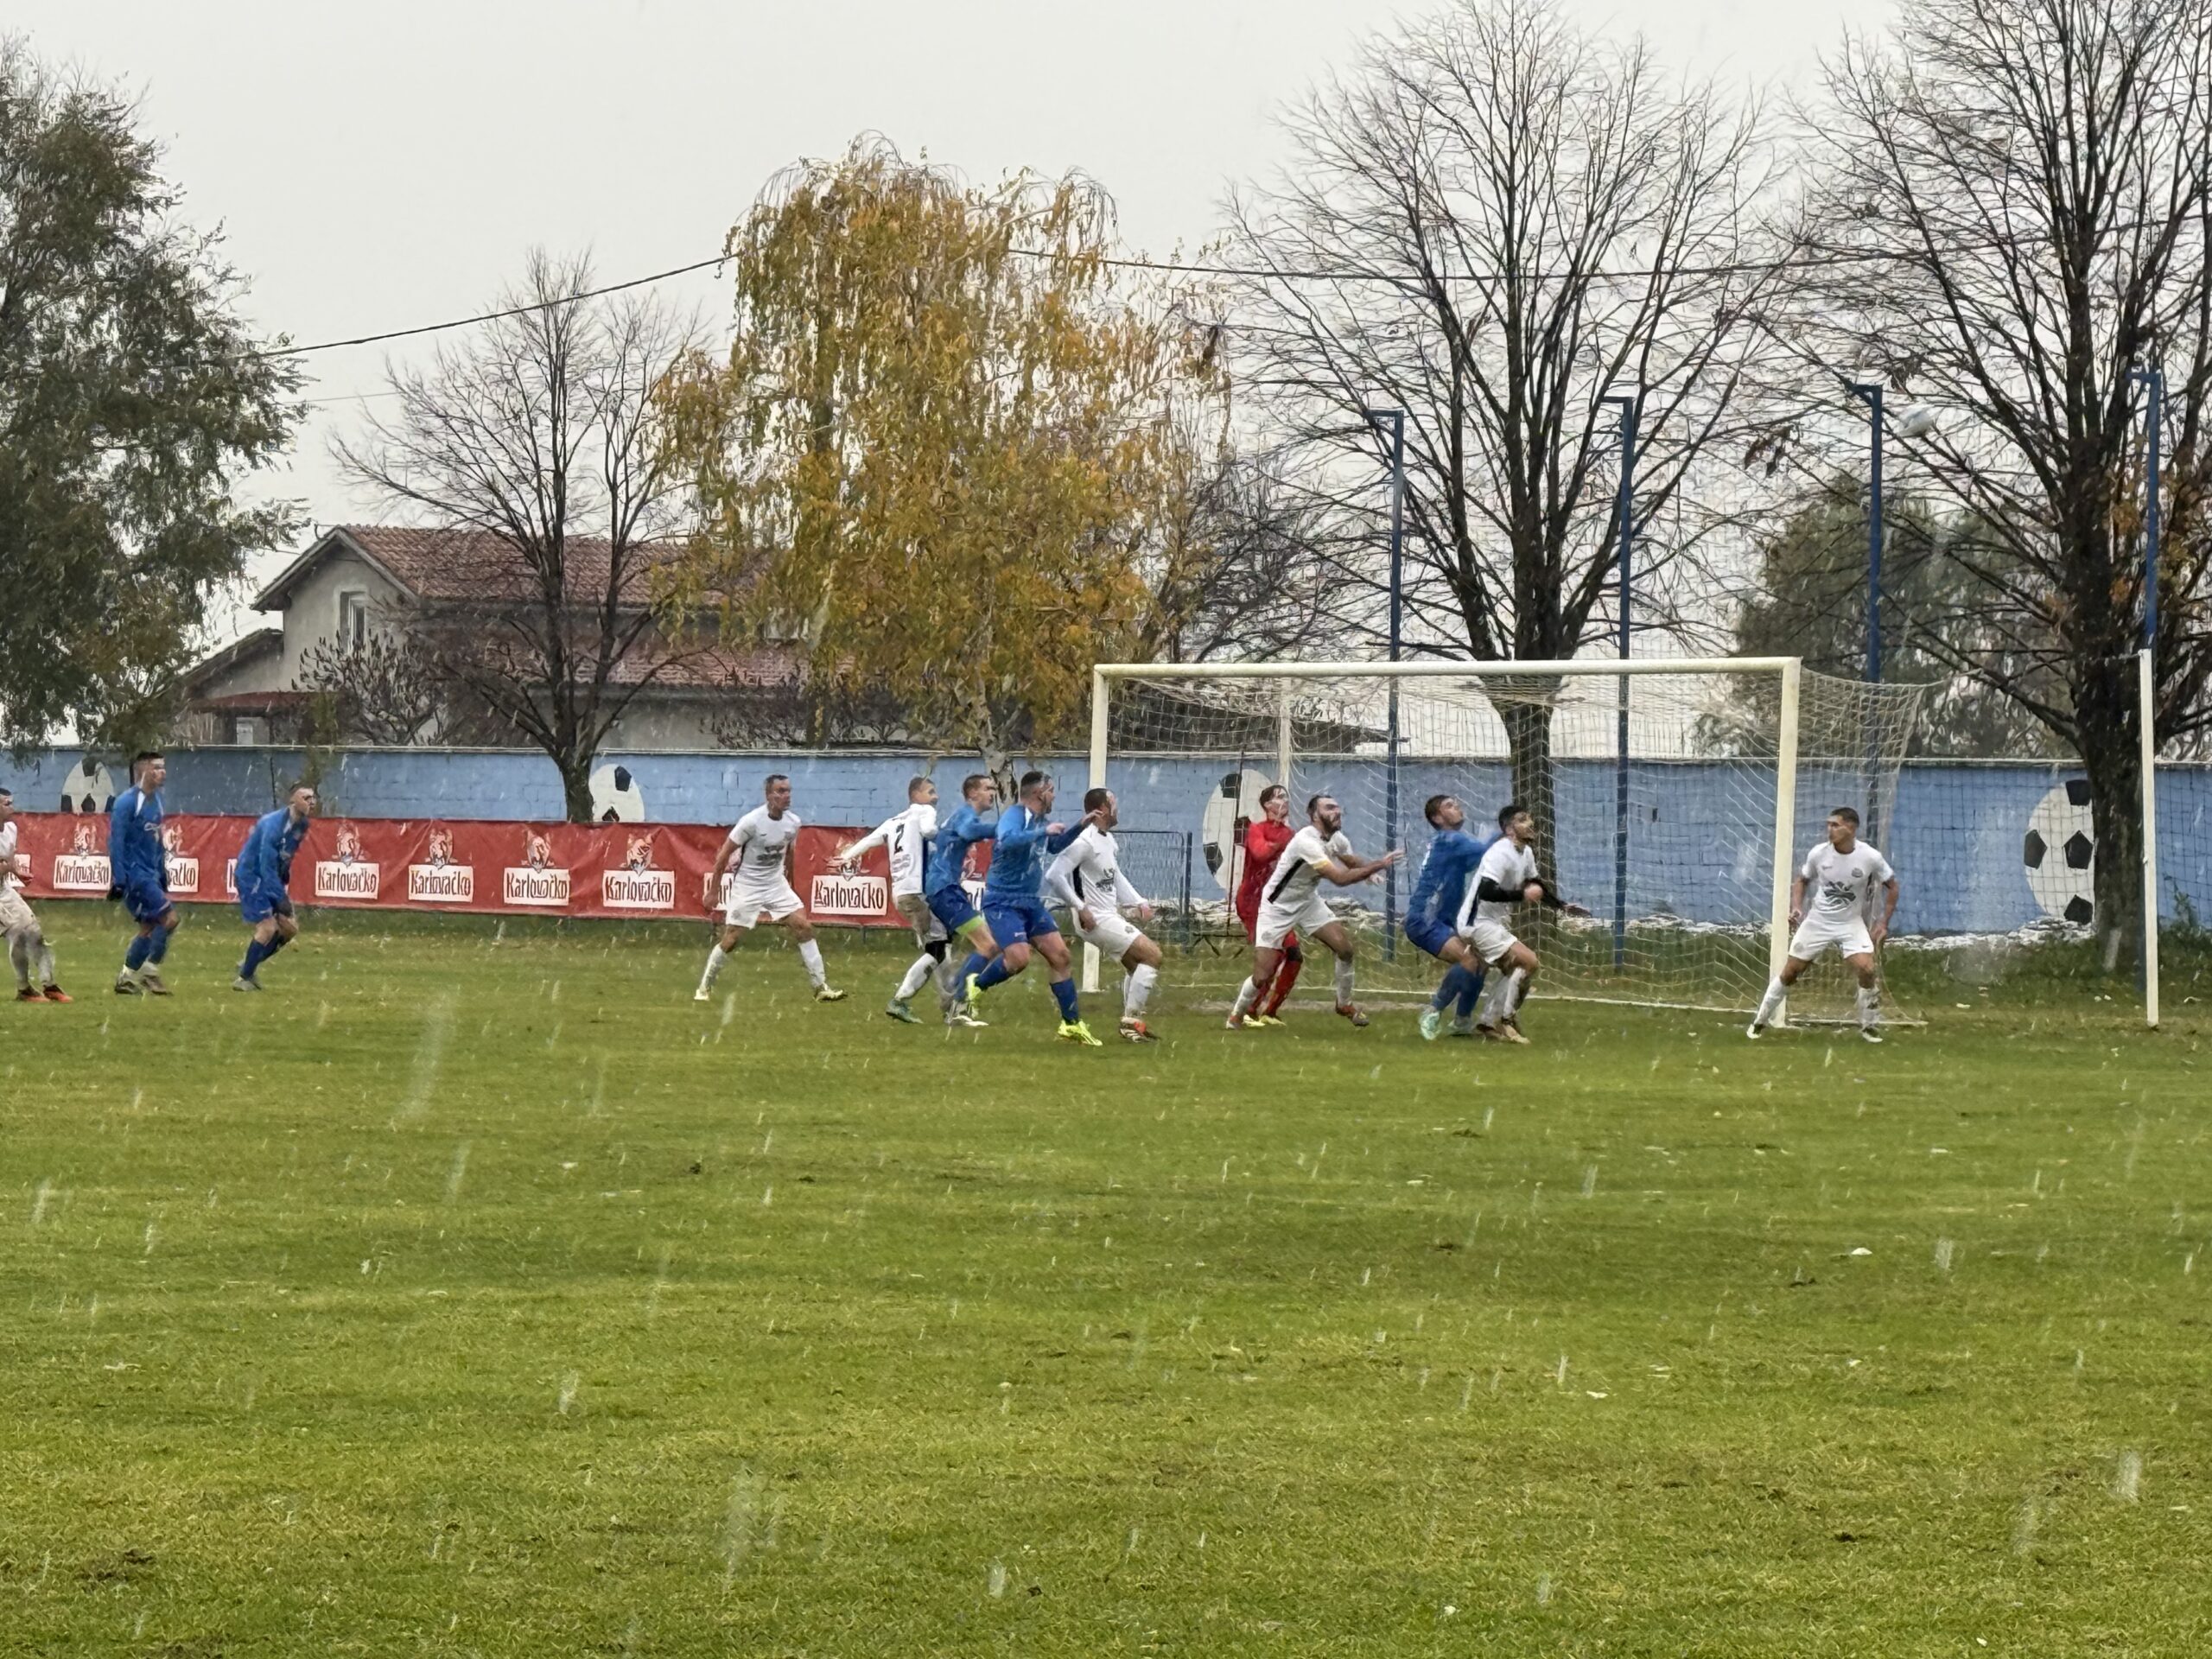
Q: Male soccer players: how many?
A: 13